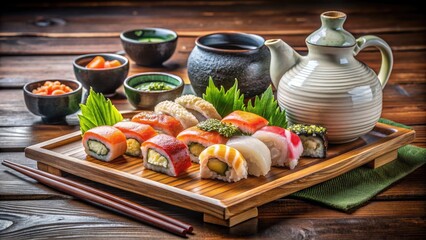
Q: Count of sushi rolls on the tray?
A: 12